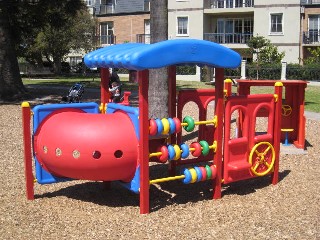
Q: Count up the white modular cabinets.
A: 0